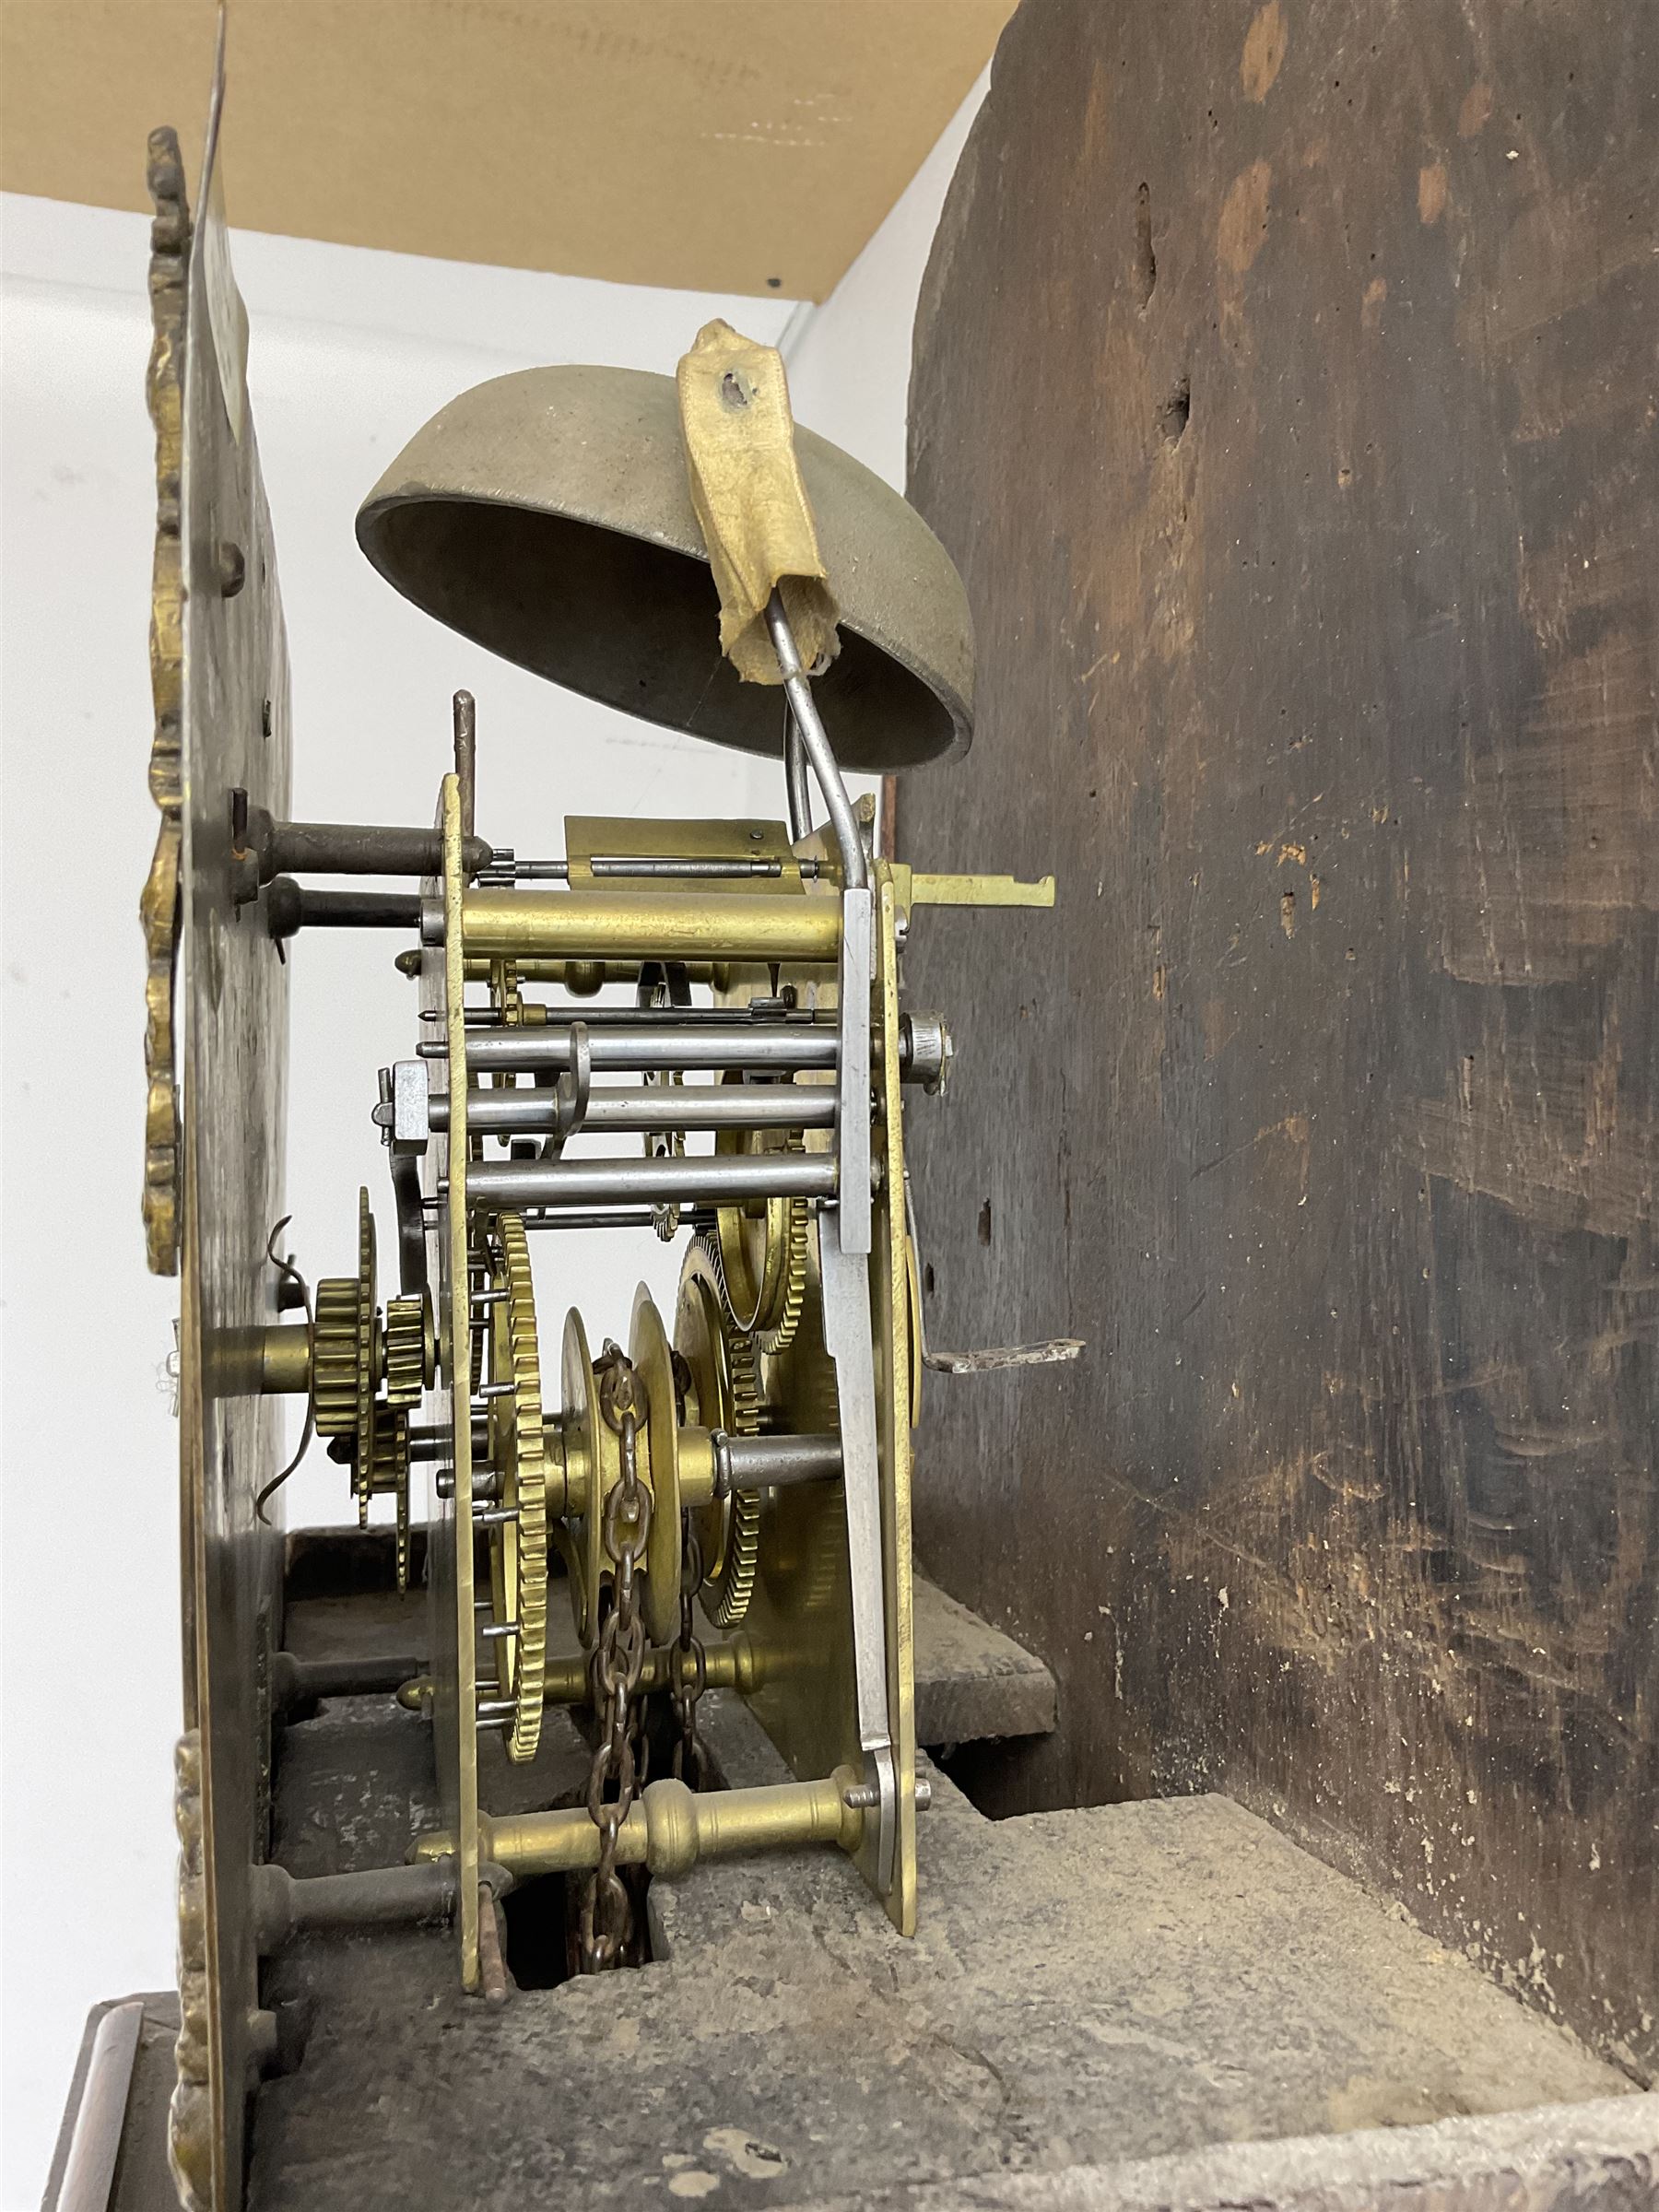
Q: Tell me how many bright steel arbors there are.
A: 3